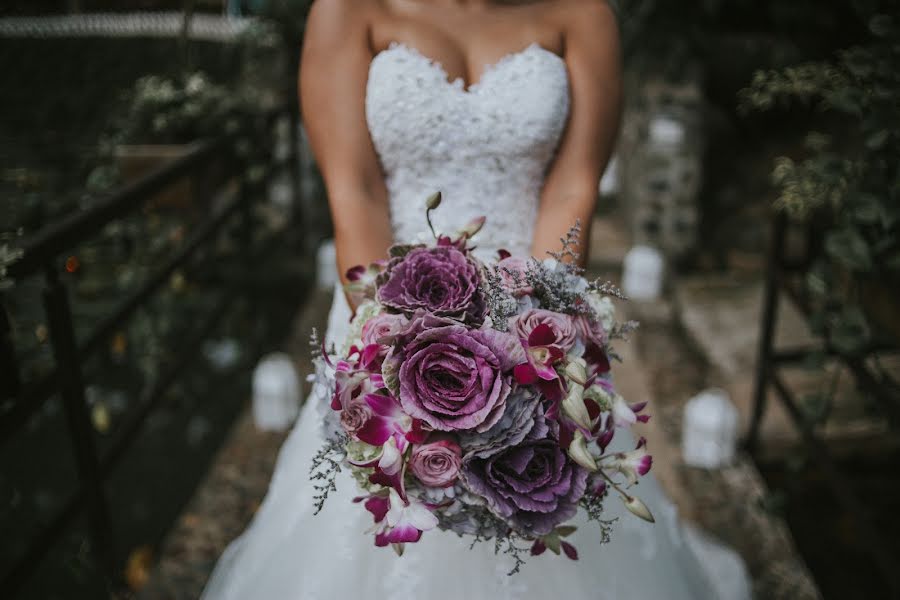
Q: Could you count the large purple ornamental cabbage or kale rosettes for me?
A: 3